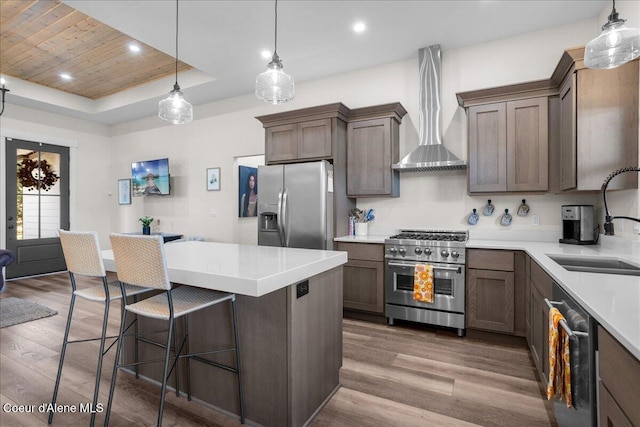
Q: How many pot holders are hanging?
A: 4